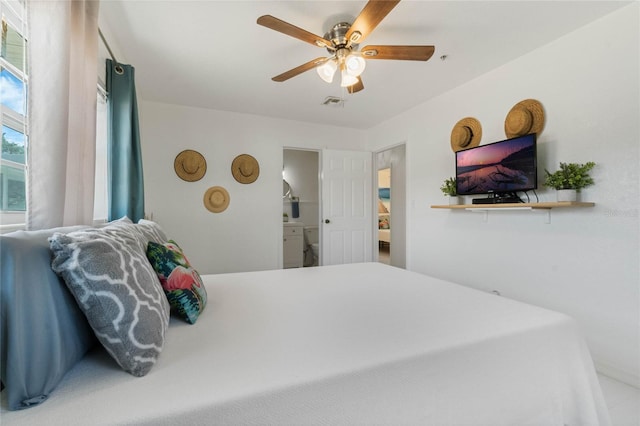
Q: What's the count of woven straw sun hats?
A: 5